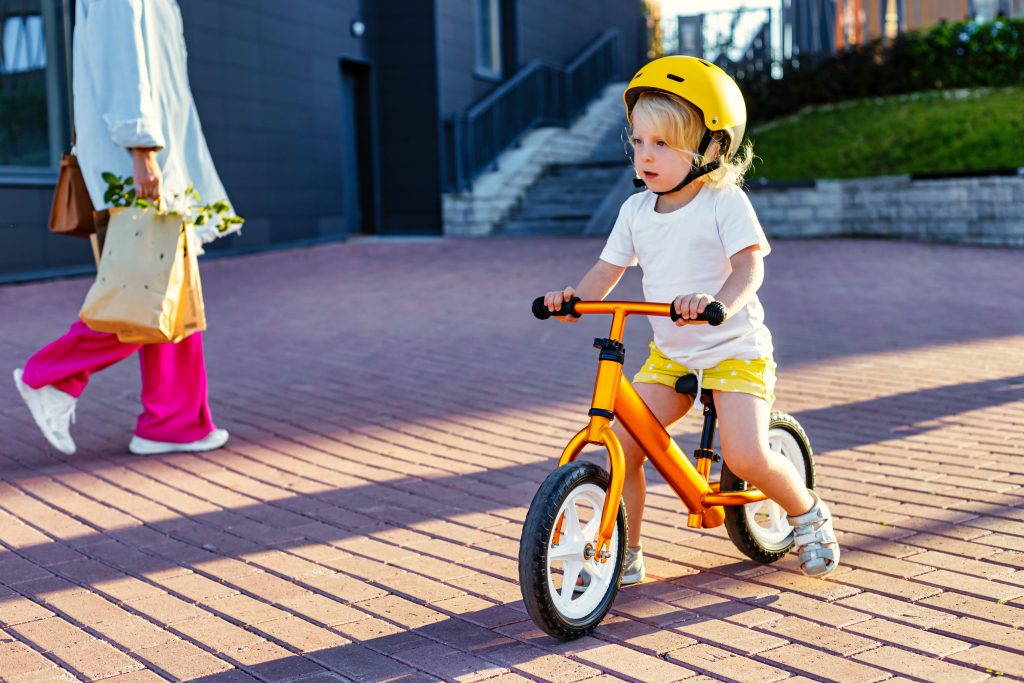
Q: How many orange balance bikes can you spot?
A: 1